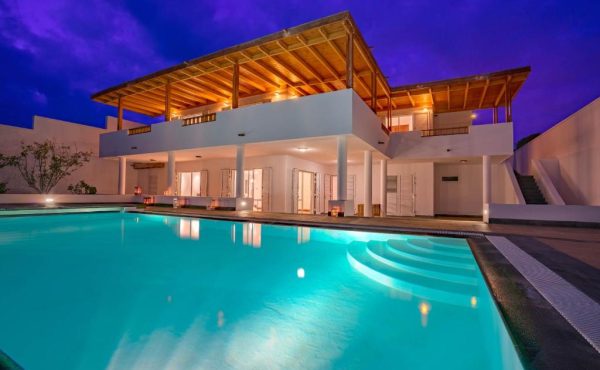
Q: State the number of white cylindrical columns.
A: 7